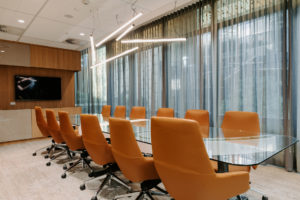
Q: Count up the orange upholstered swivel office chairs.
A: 12